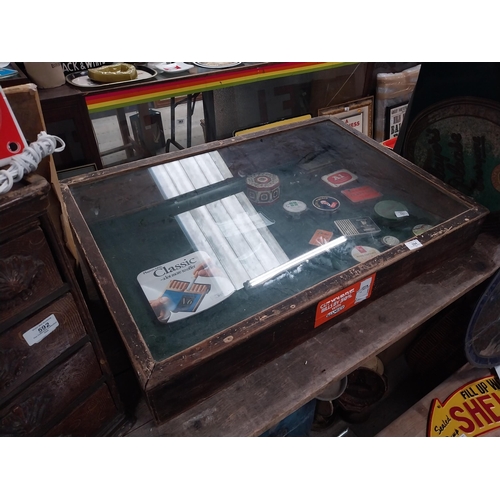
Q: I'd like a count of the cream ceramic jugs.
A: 1